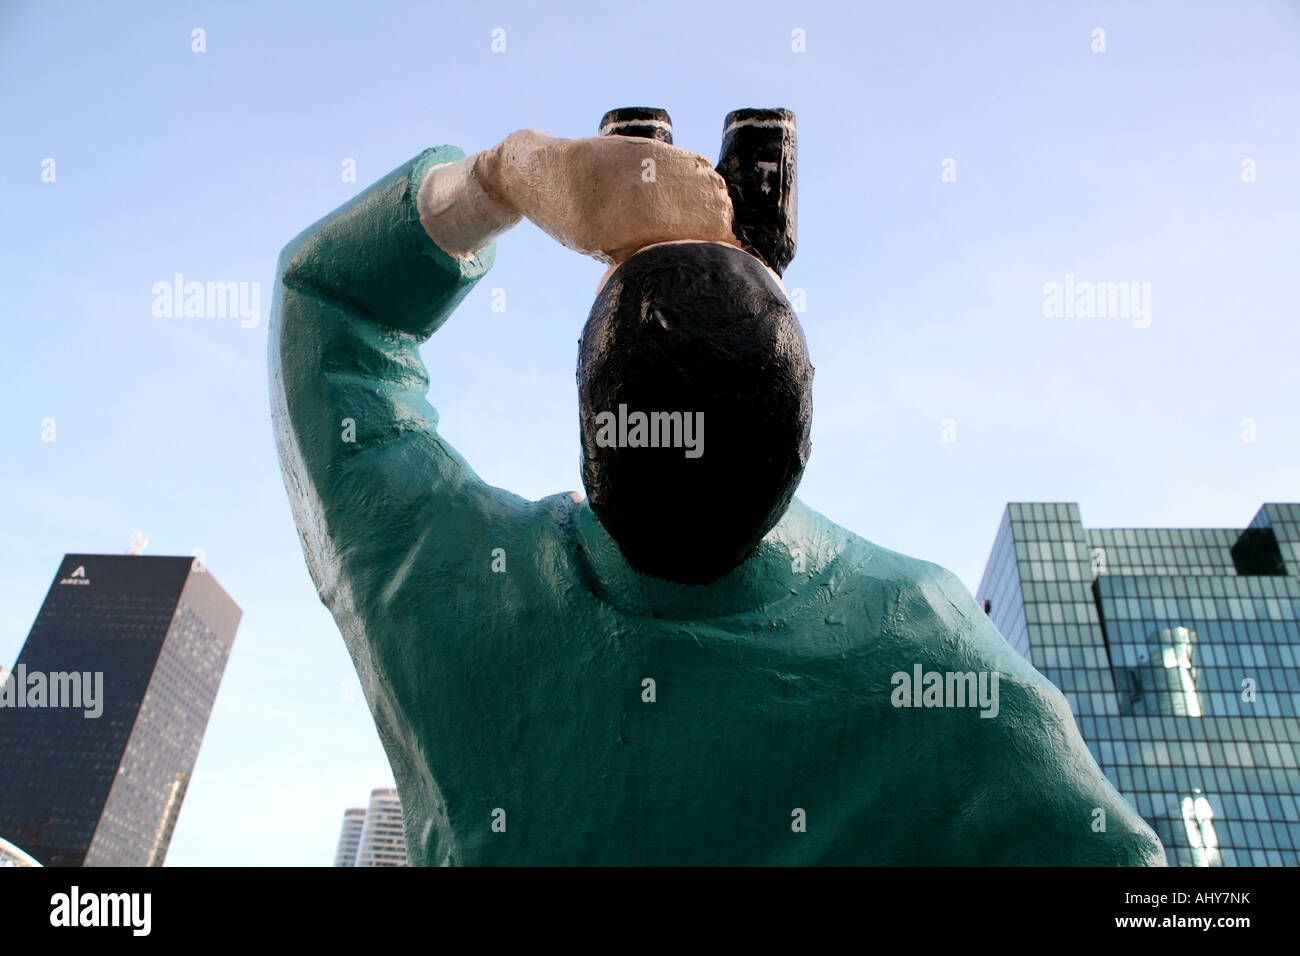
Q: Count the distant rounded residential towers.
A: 2